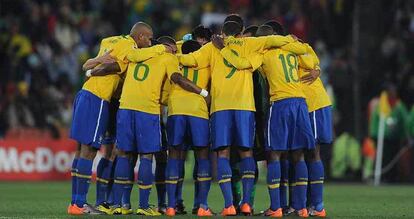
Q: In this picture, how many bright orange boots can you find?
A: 8